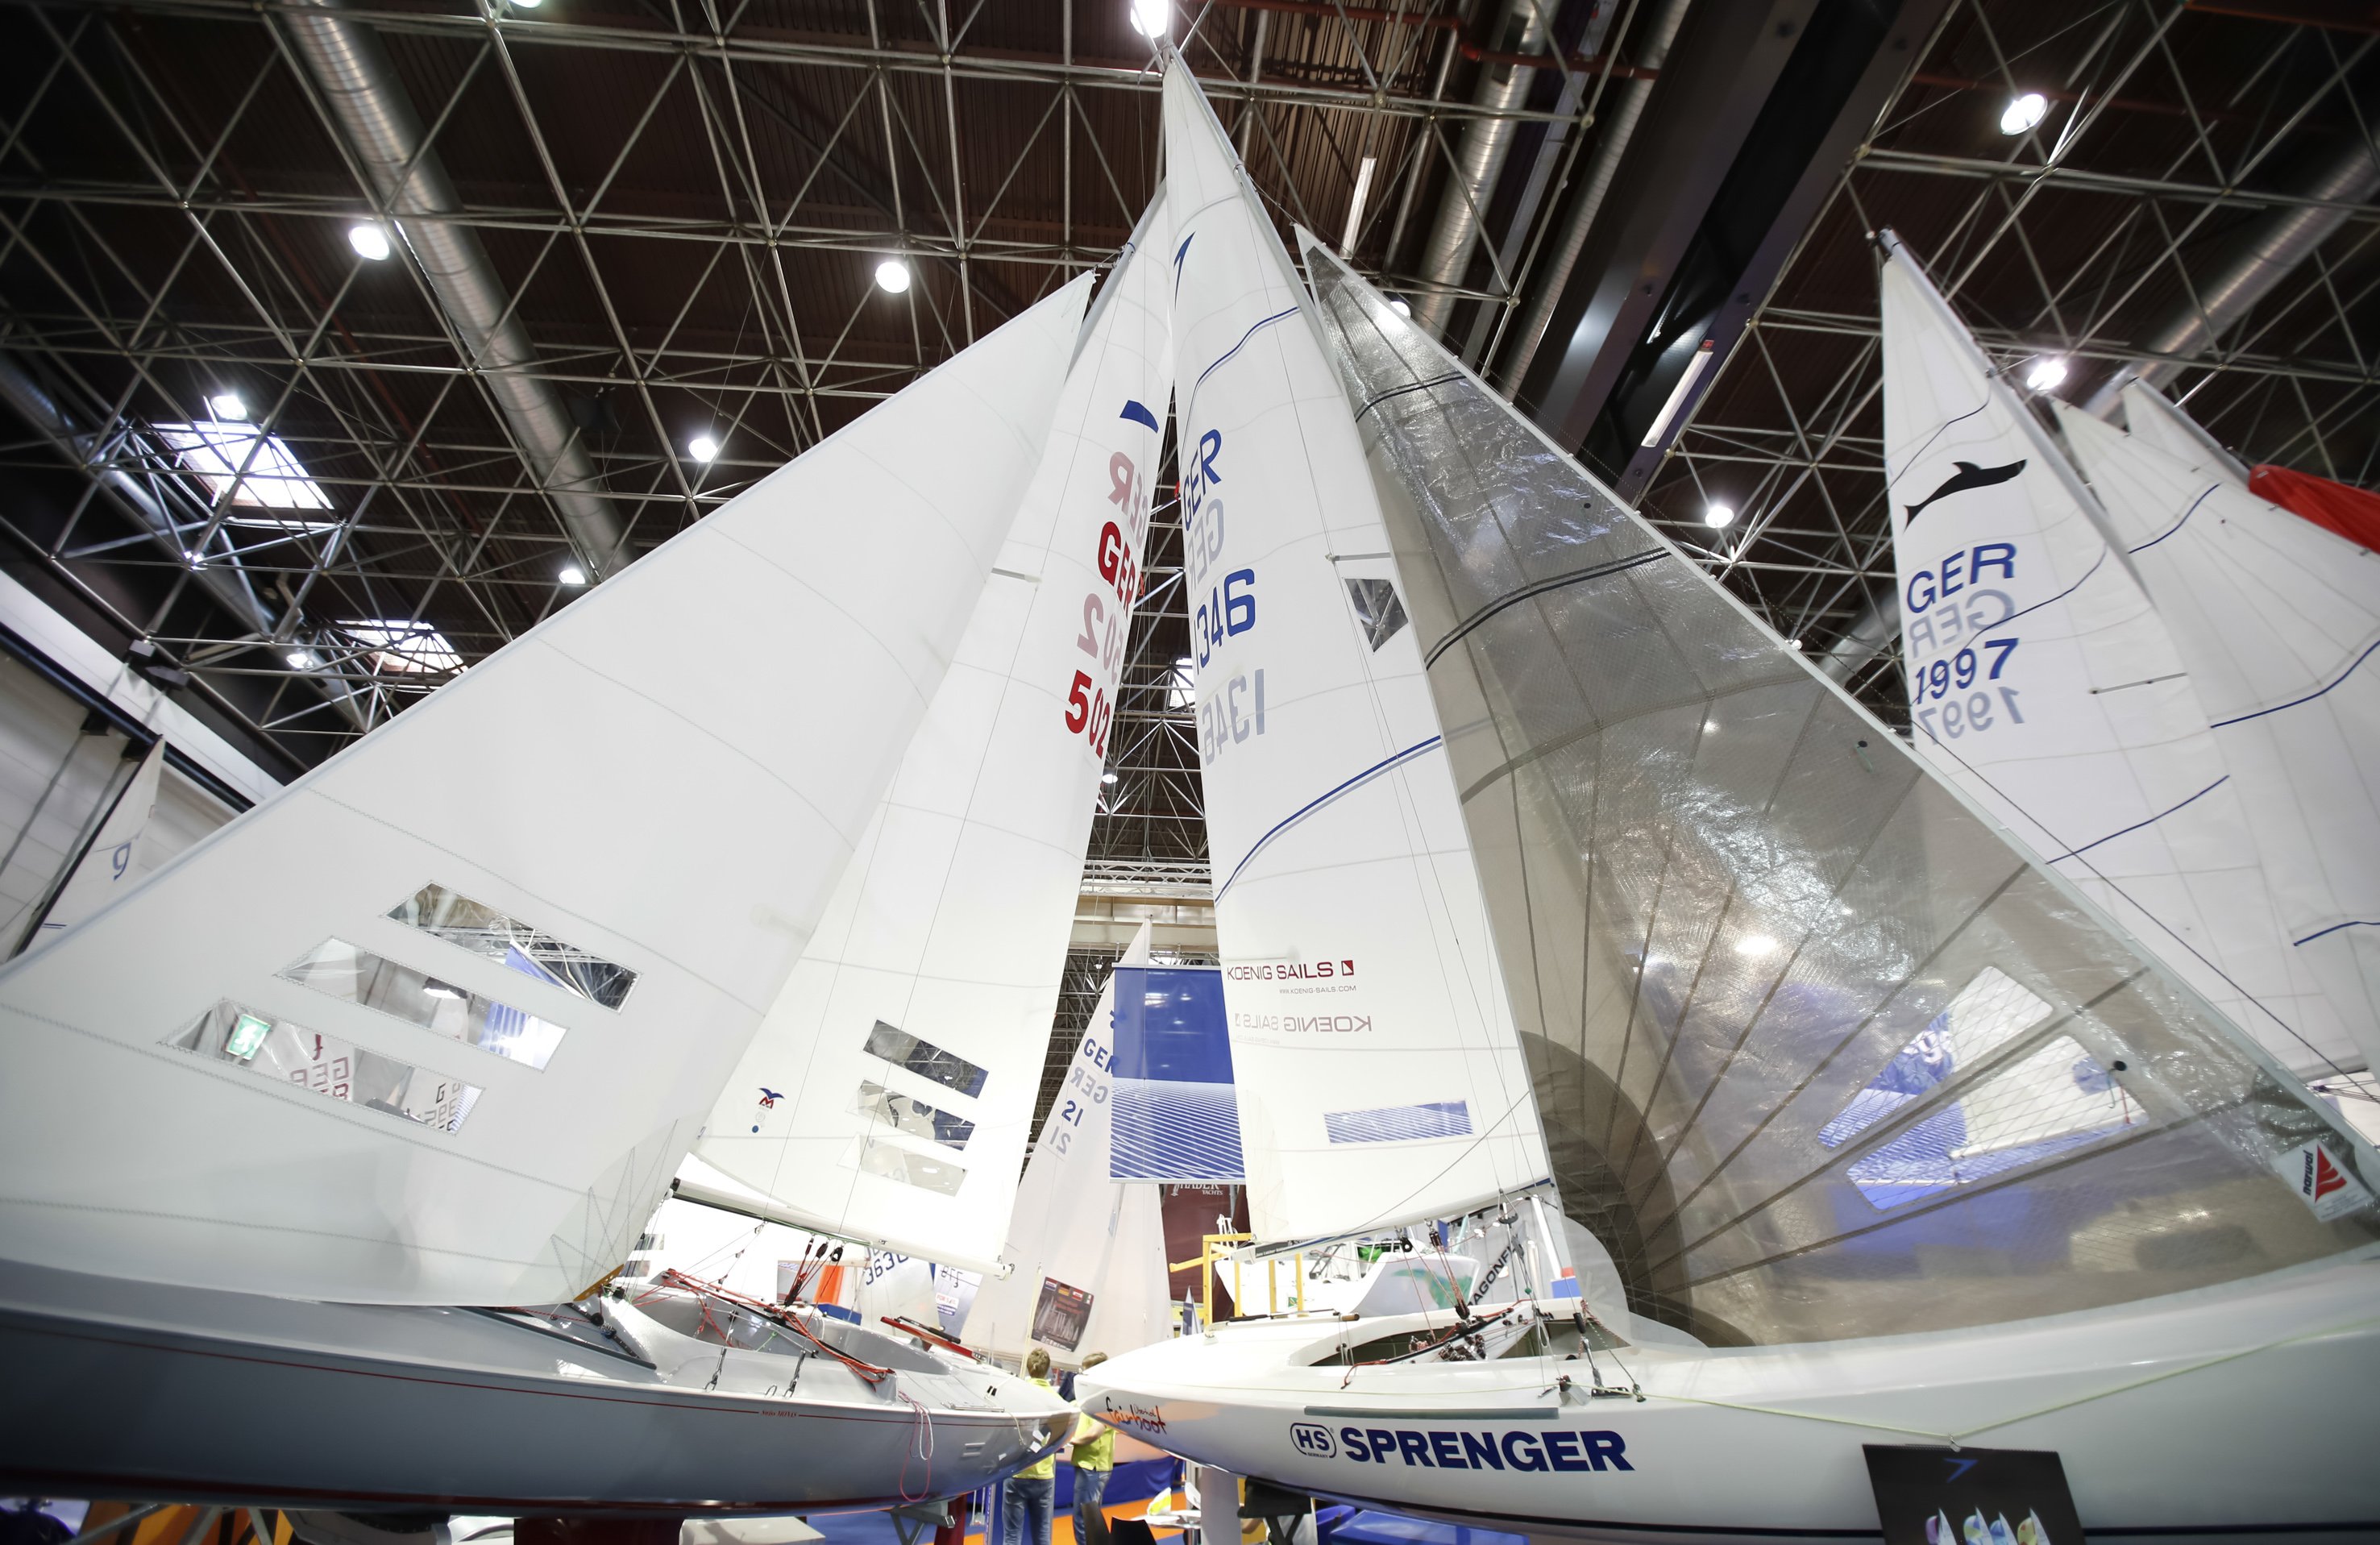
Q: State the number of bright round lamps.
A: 12